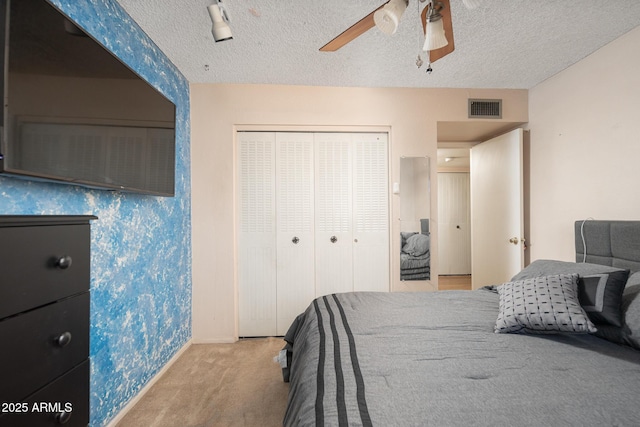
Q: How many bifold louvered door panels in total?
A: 4